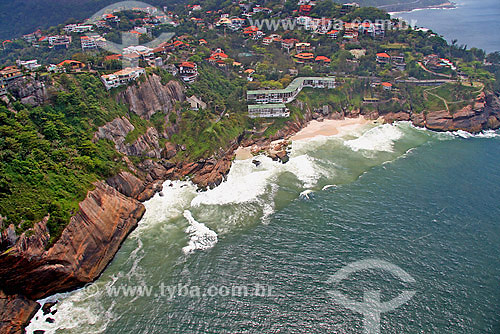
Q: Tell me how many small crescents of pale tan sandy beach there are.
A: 2